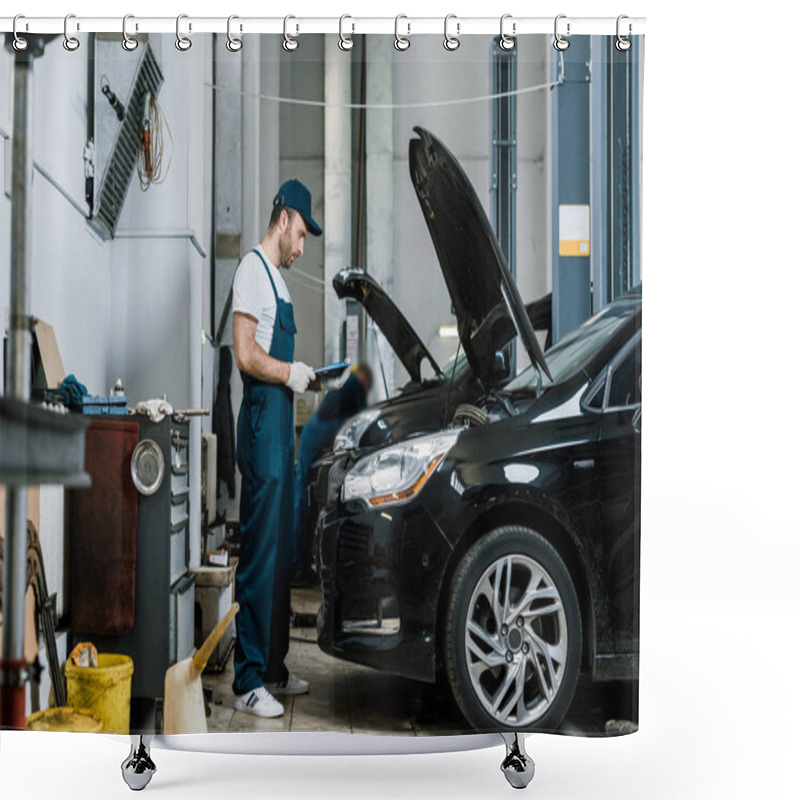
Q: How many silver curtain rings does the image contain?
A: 12